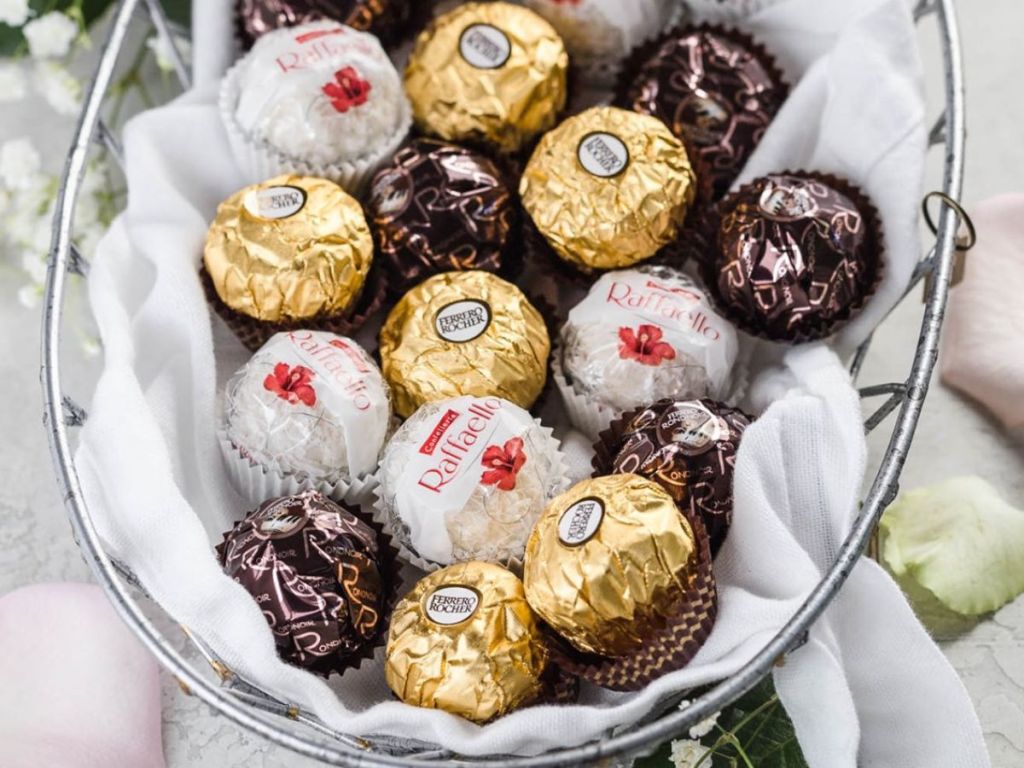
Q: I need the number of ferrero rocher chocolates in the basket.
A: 6